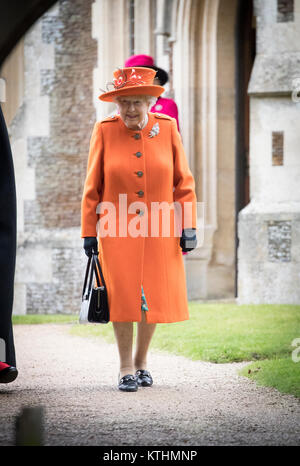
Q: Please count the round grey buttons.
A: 5